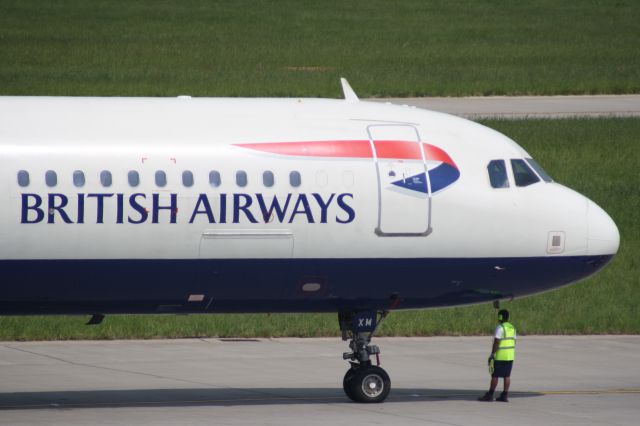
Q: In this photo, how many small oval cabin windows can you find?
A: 11